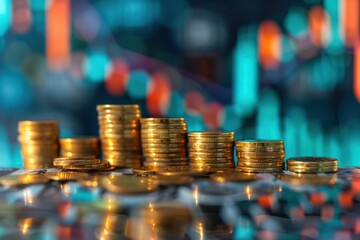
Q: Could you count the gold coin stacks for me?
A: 7